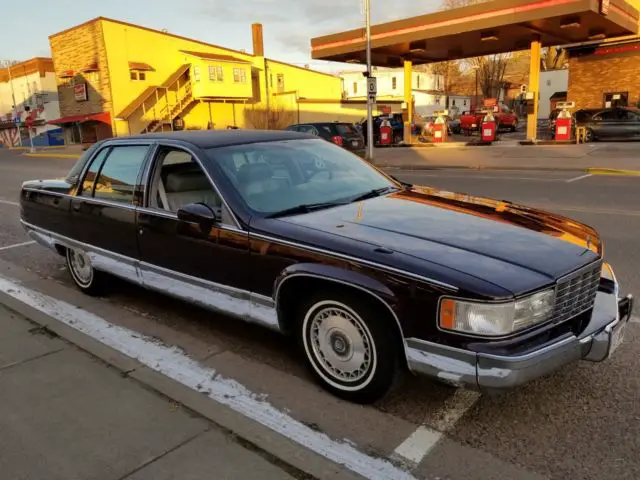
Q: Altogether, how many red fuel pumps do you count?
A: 4